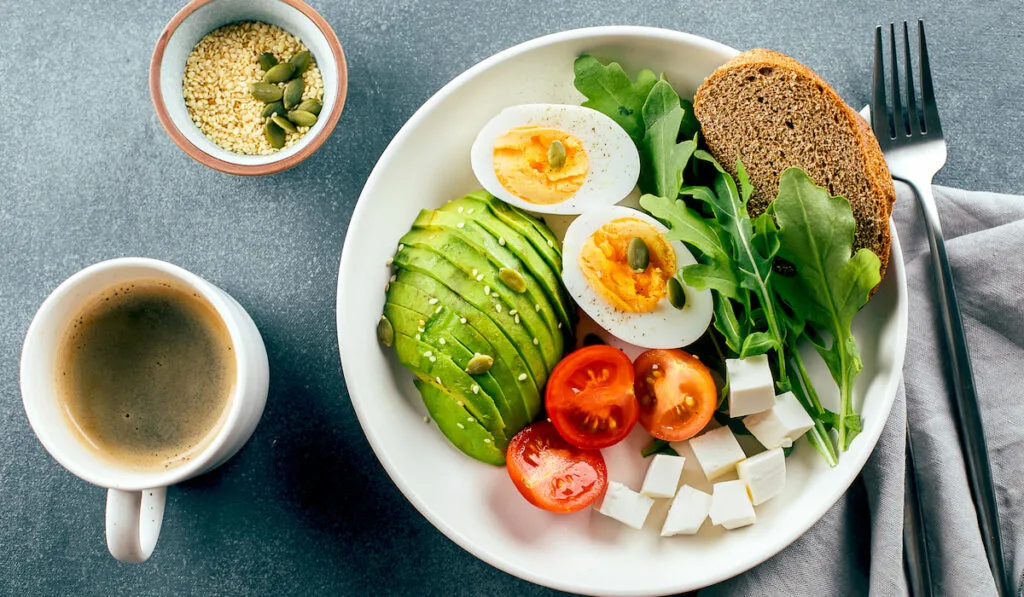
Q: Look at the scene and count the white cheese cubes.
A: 8